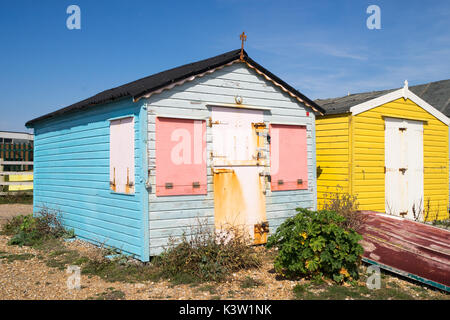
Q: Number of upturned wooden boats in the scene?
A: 1